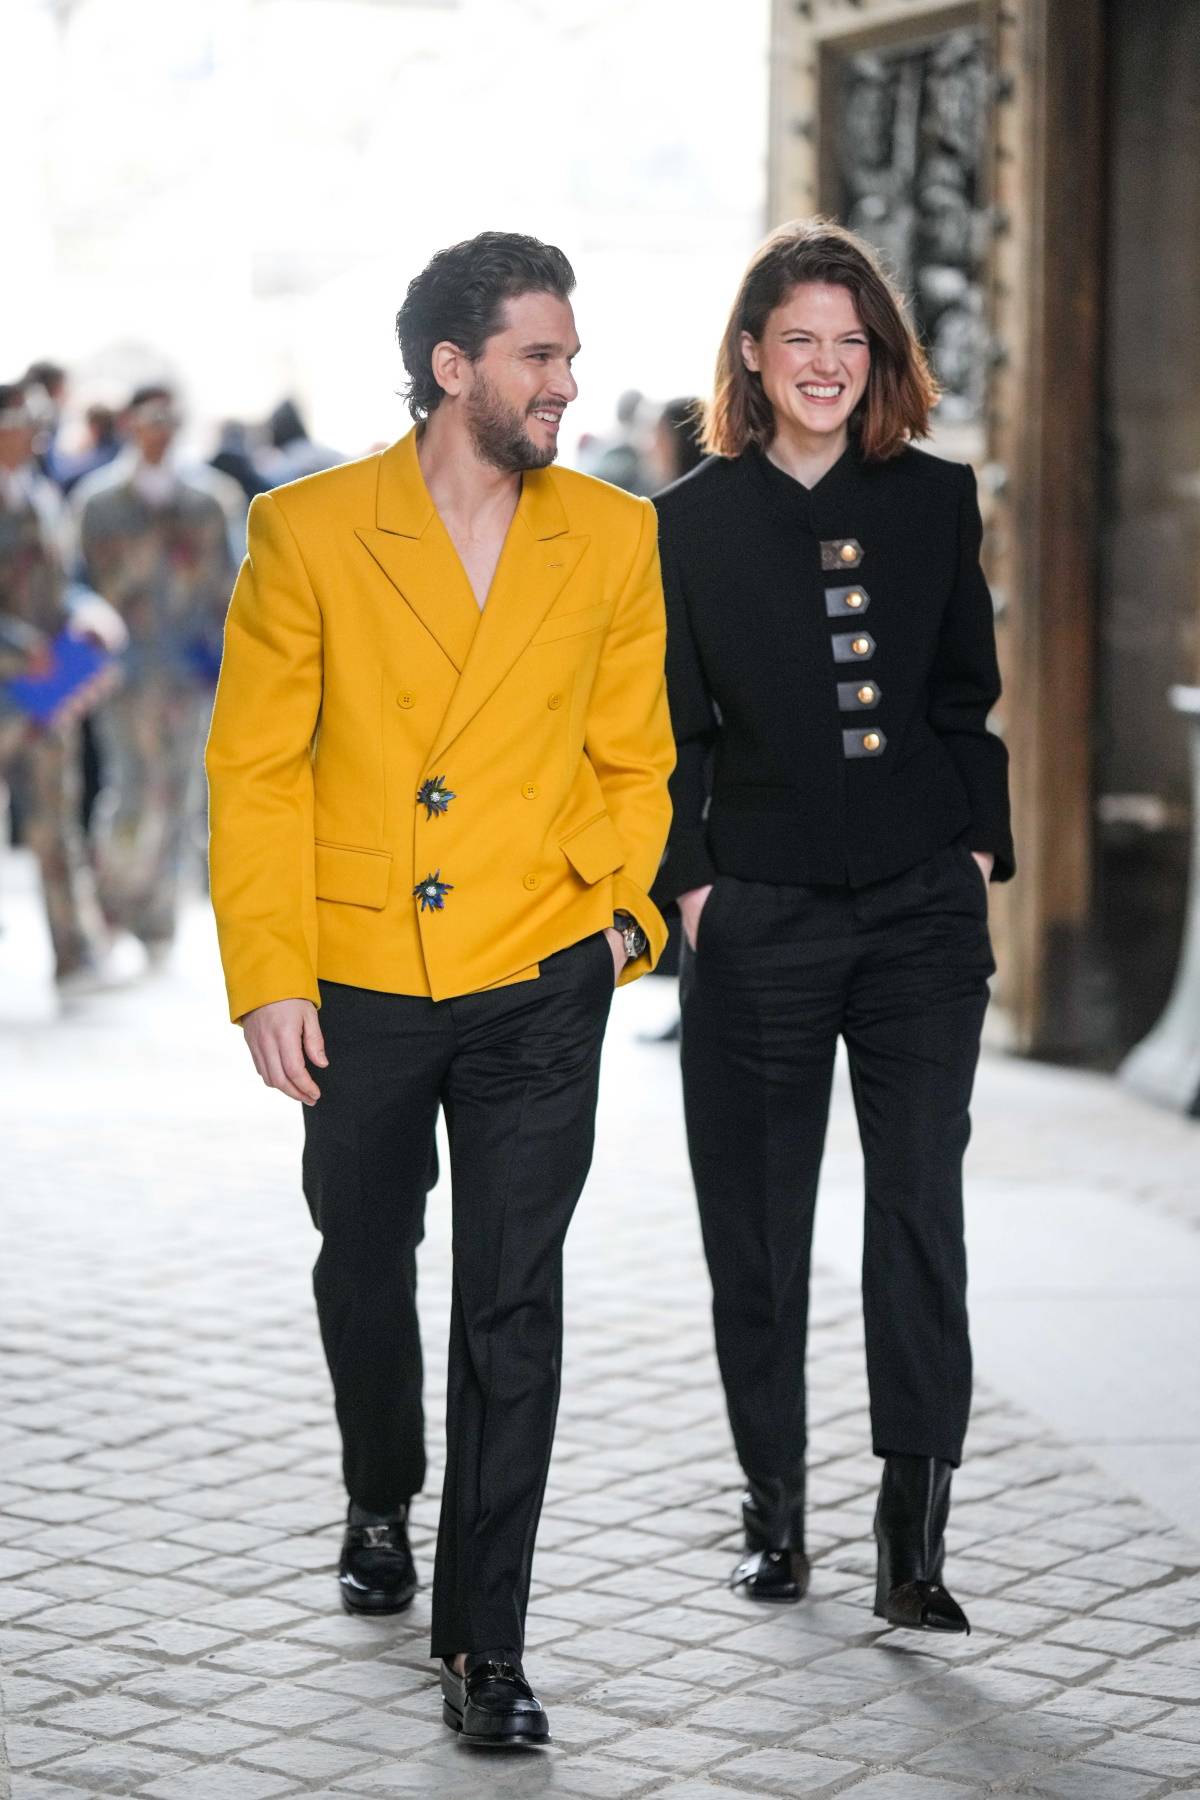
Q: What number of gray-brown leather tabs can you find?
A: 5